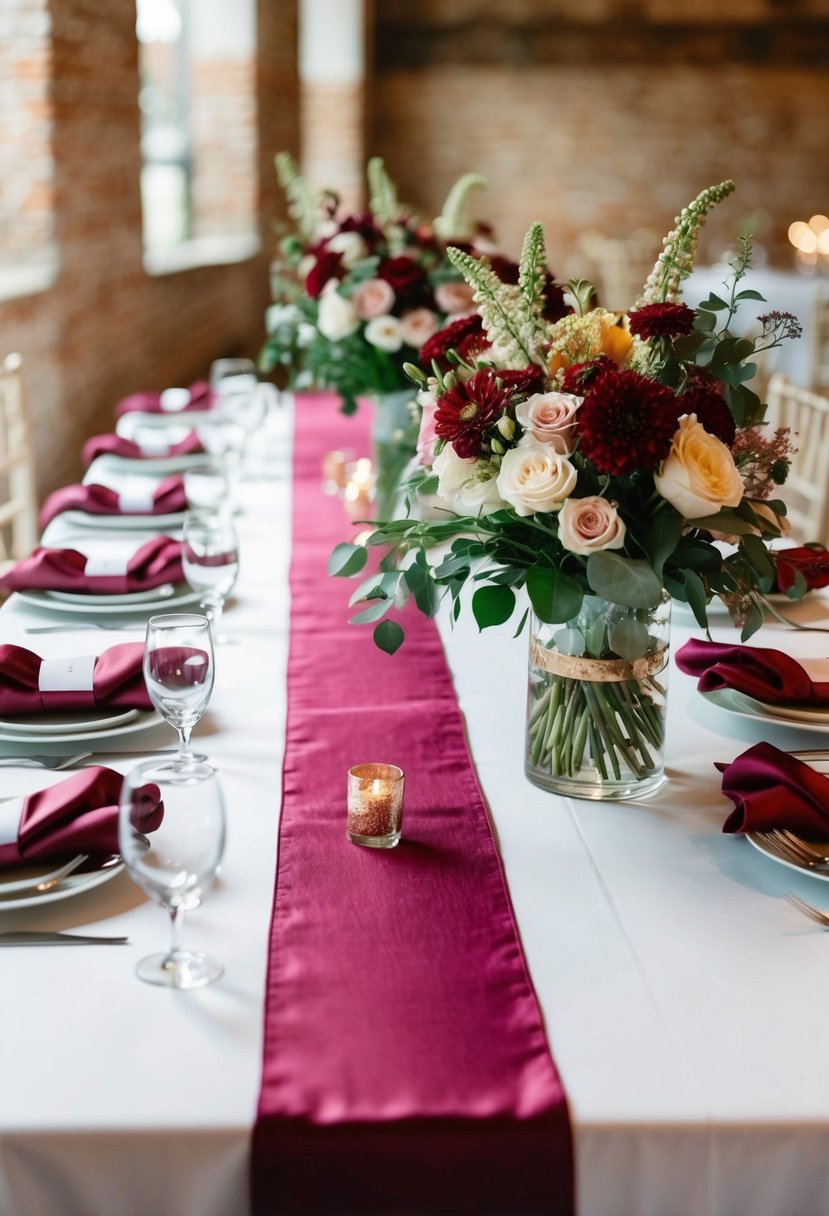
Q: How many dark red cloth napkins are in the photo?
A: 9